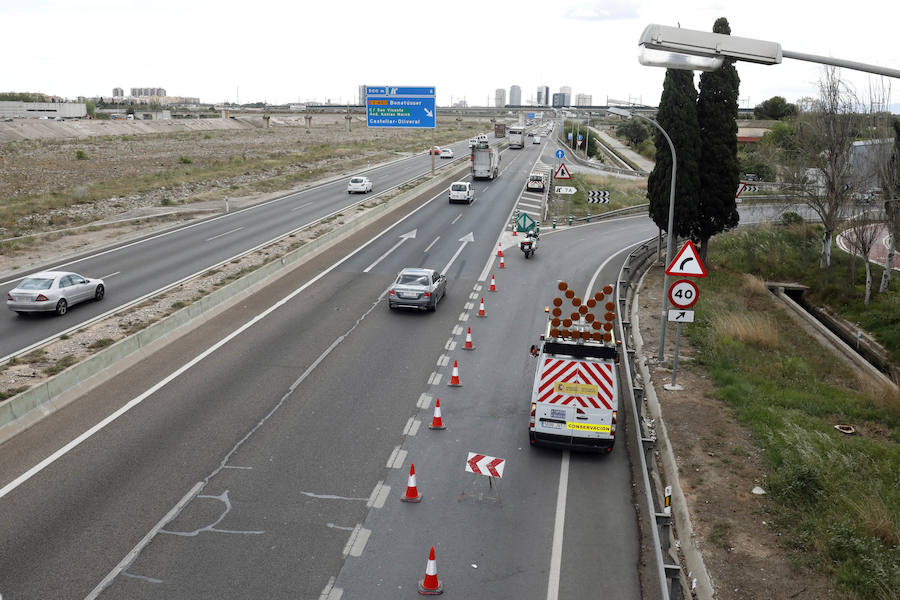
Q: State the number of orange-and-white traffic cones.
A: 10